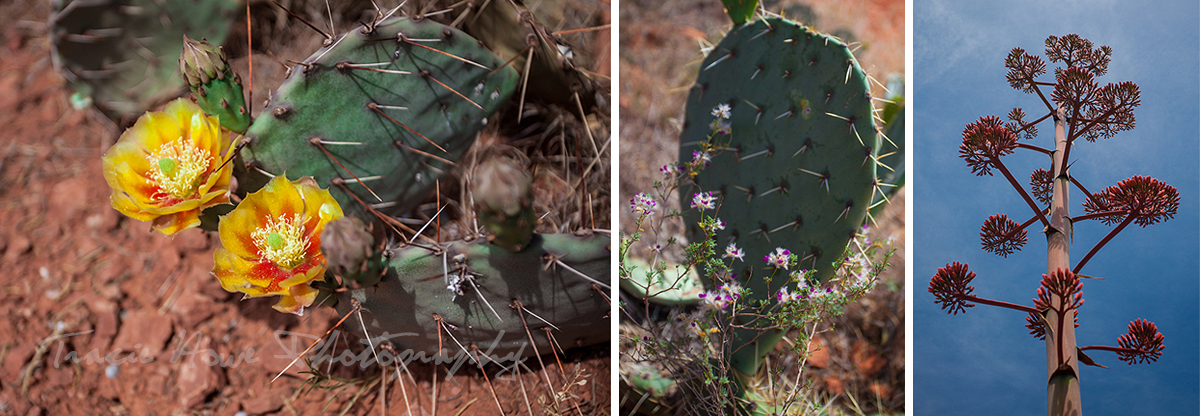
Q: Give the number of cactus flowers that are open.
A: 2